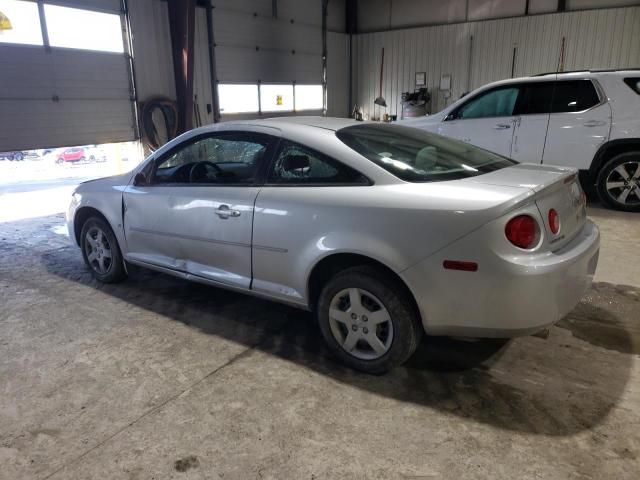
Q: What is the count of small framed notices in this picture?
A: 2